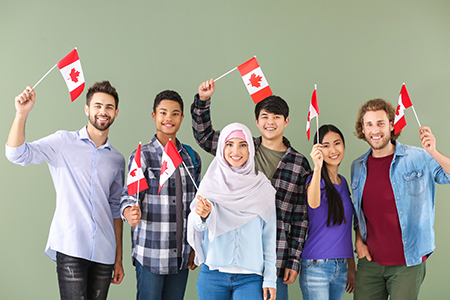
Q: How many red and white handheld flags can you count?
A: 6